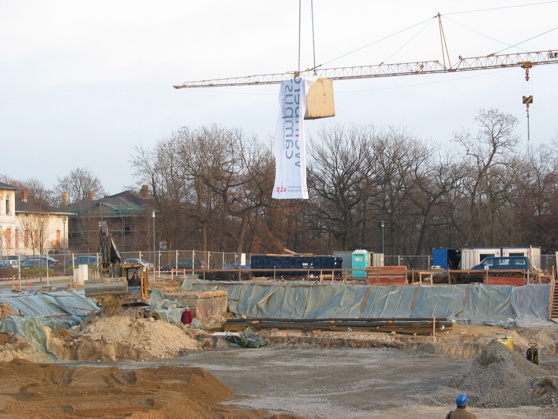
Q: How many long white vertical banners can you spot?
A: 1